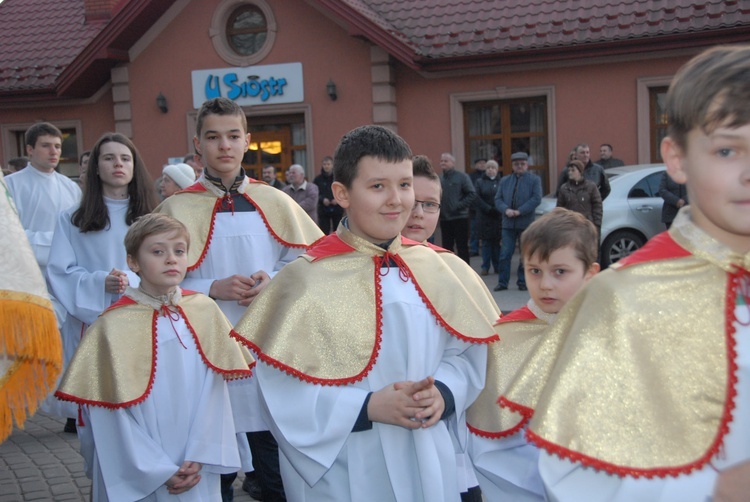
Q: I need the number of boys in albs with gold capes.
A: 6